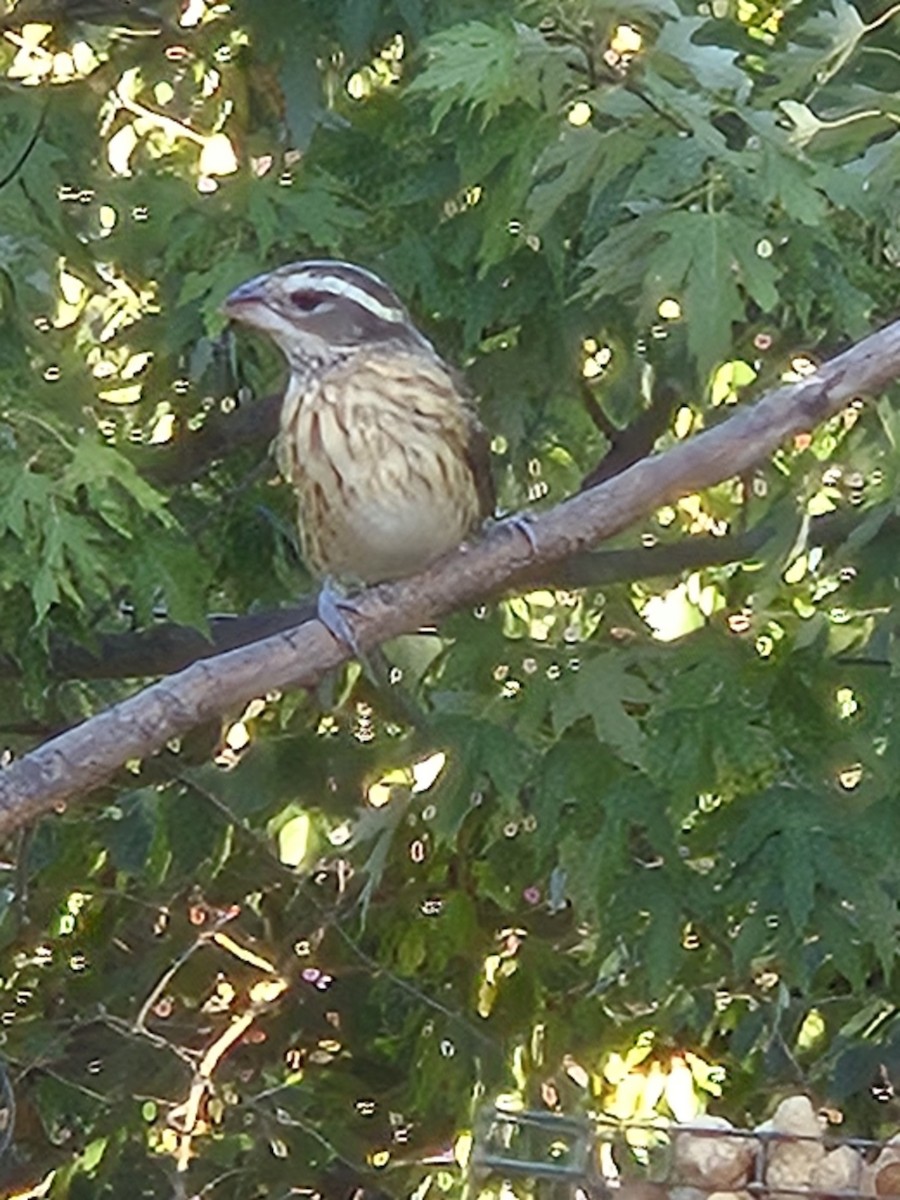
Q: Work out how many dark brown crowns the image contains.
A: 1